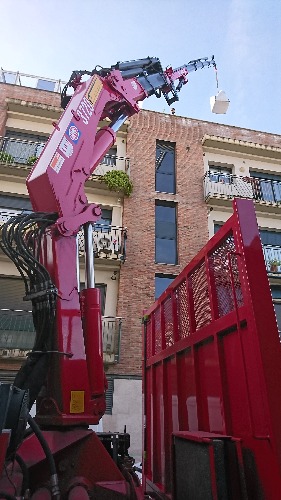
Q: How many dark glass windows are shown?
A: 3